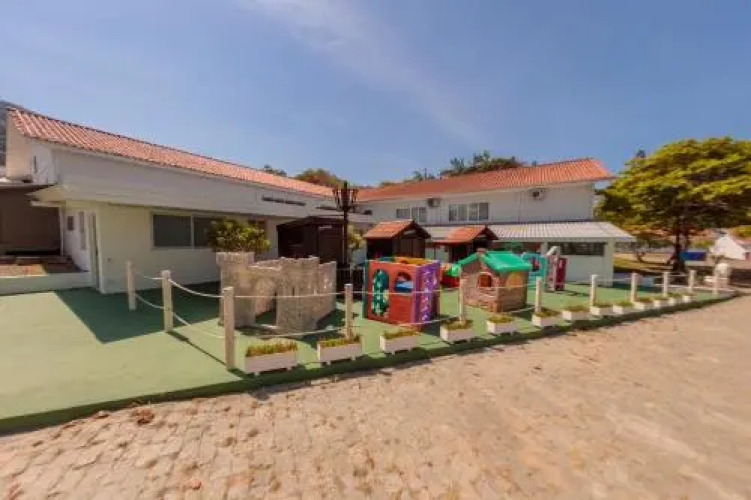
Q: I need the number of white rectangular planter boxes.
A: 13